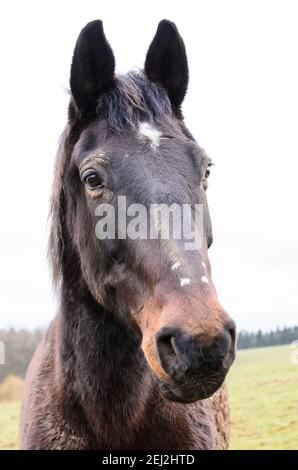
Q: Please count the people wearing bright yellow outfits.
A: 0